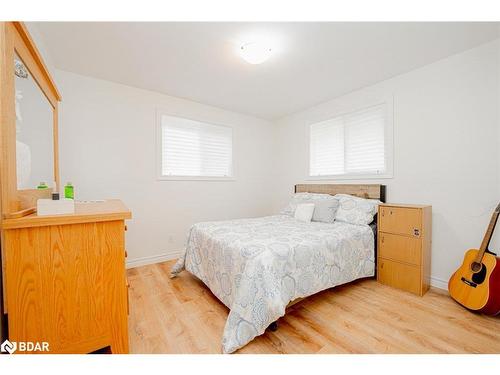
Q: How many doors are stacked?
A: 3